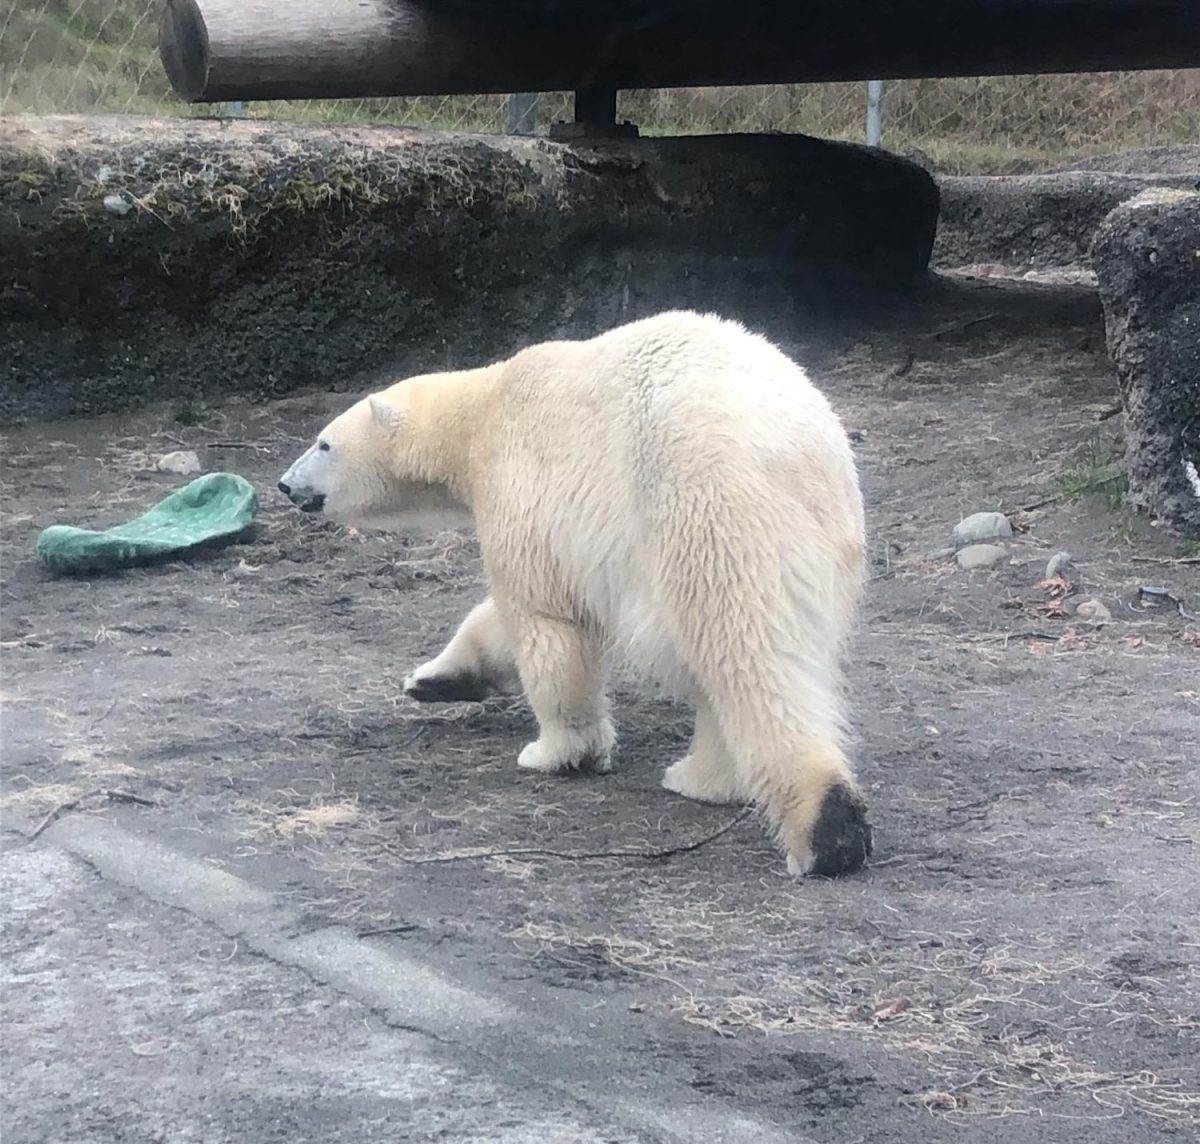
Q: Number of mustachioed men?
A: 0